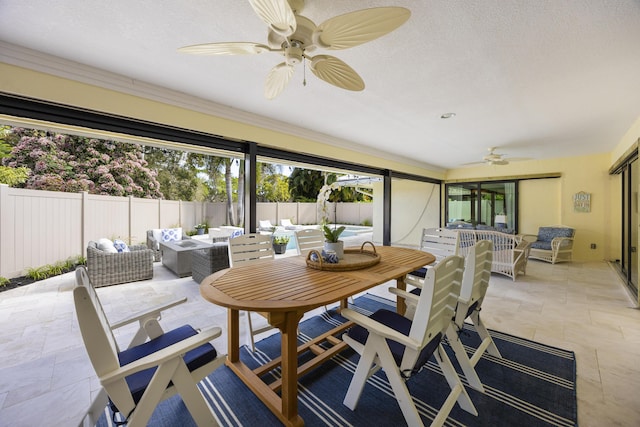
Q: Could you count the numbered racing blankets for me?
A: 0